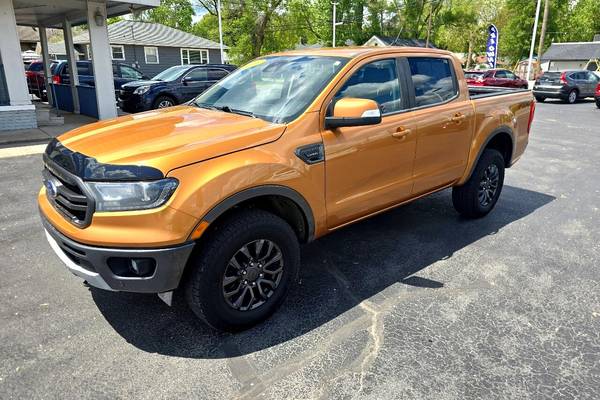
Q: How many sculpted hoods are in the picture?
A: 1